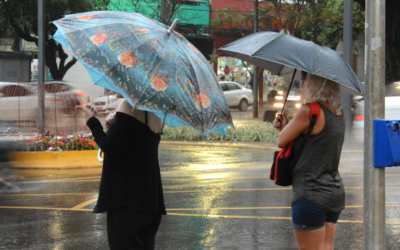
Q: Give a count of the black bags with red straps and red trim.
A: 1